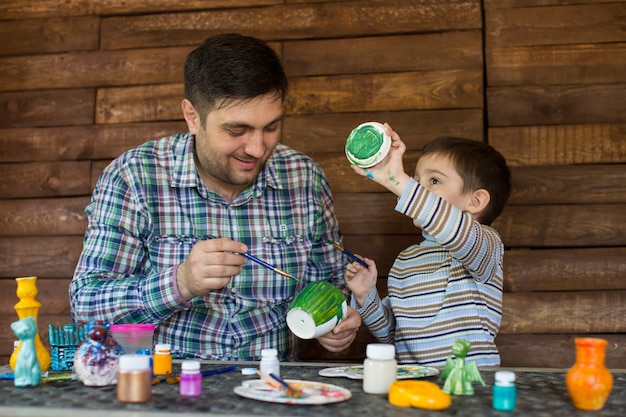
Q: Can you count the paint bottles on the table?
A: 6